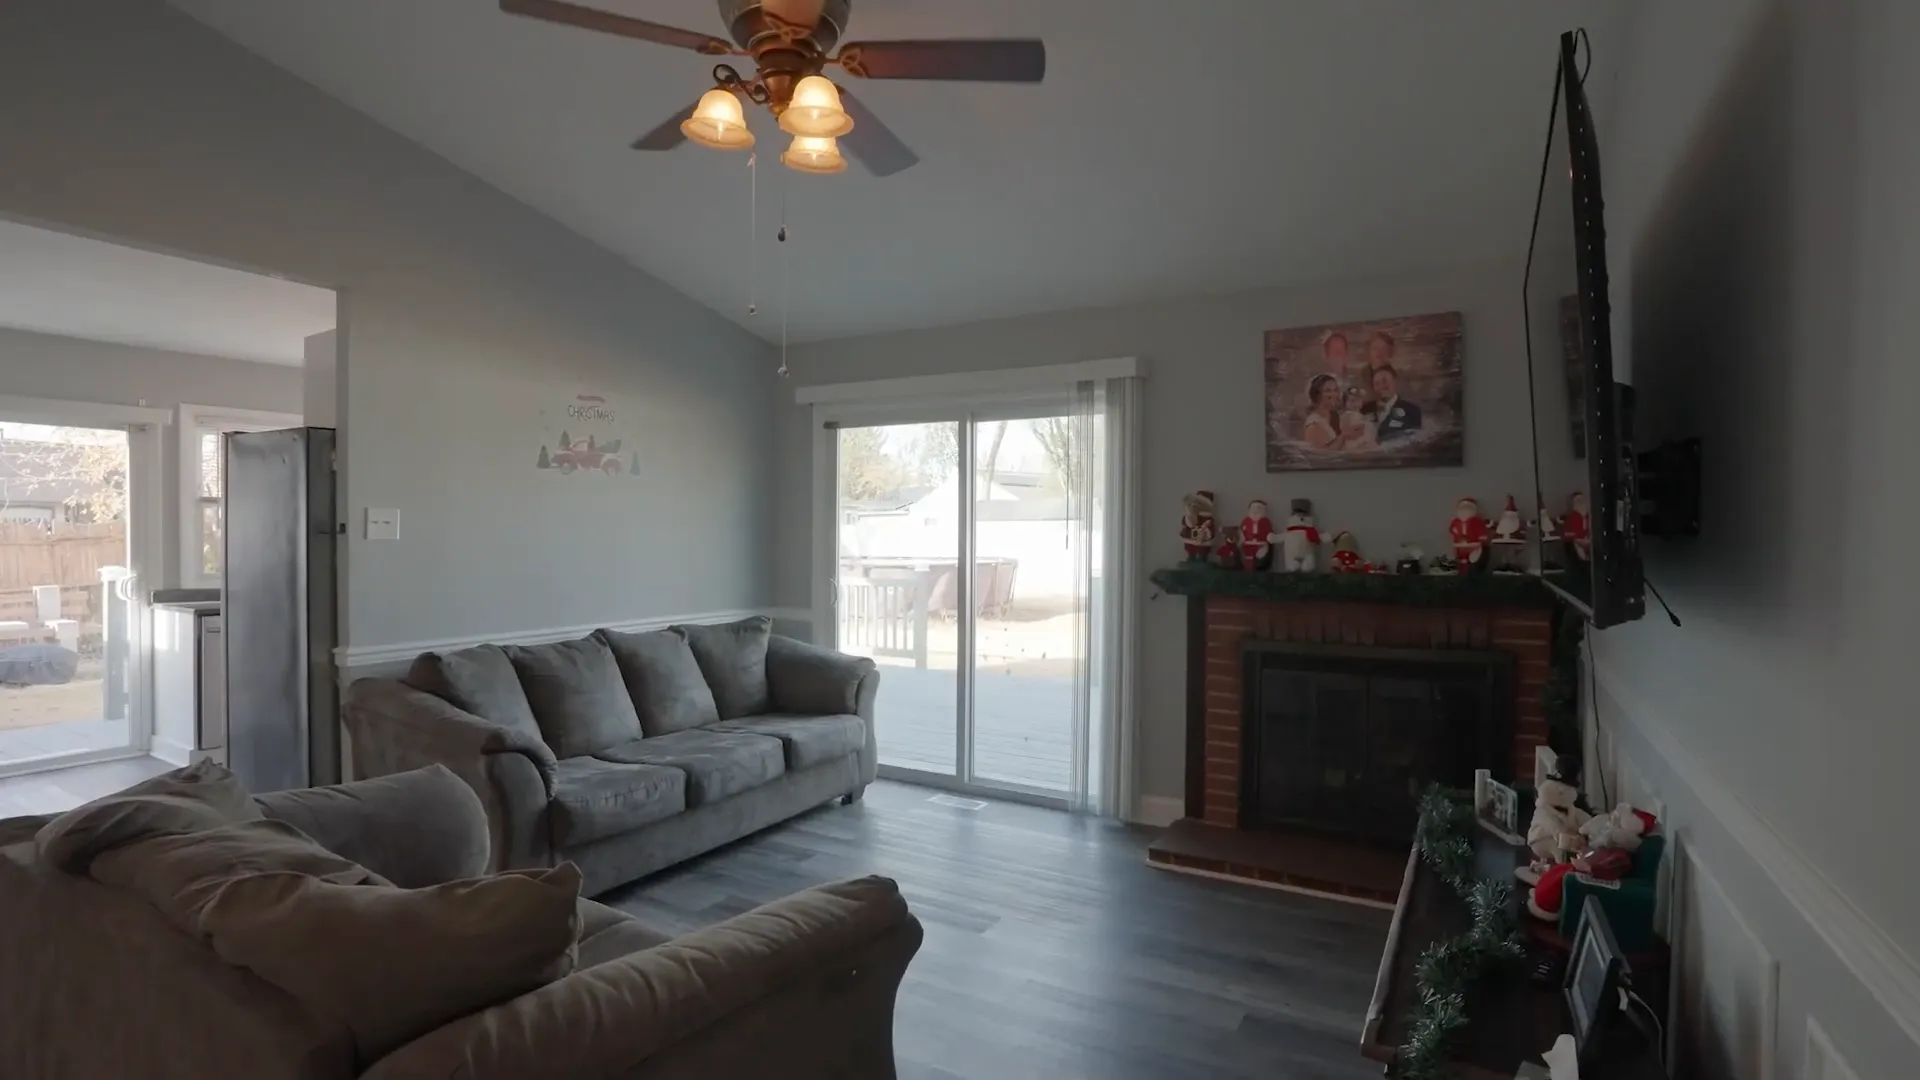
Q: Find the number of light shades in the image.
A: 3